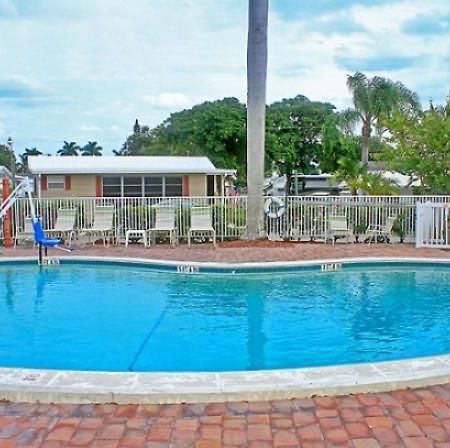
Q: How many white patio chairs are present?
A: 7